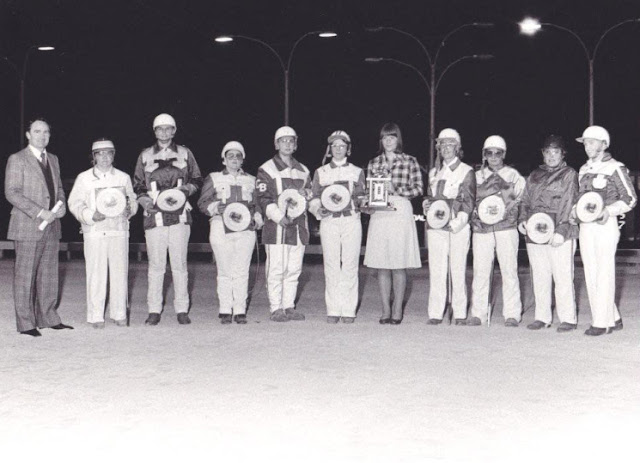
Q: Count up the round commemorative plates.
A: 9